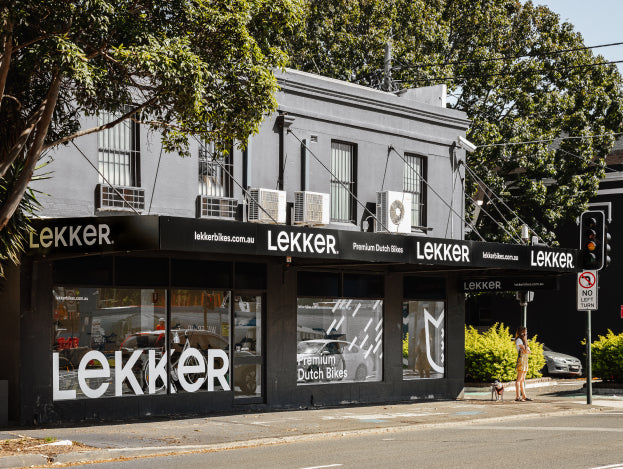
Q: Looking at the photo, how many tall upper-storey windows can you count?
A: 4